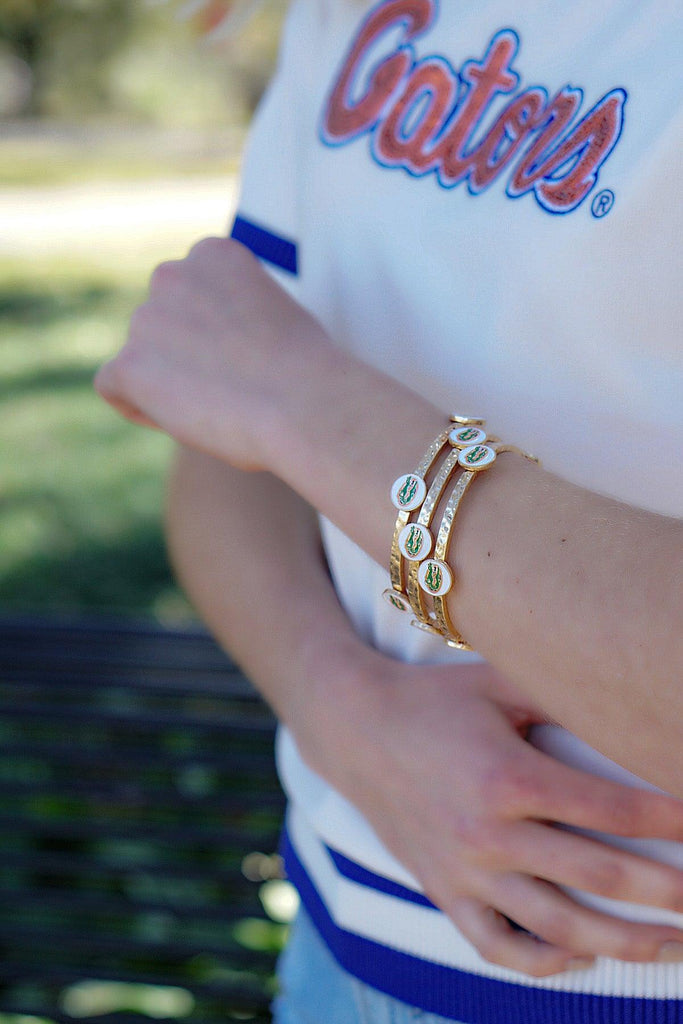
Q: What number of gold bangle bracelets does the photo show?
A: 3